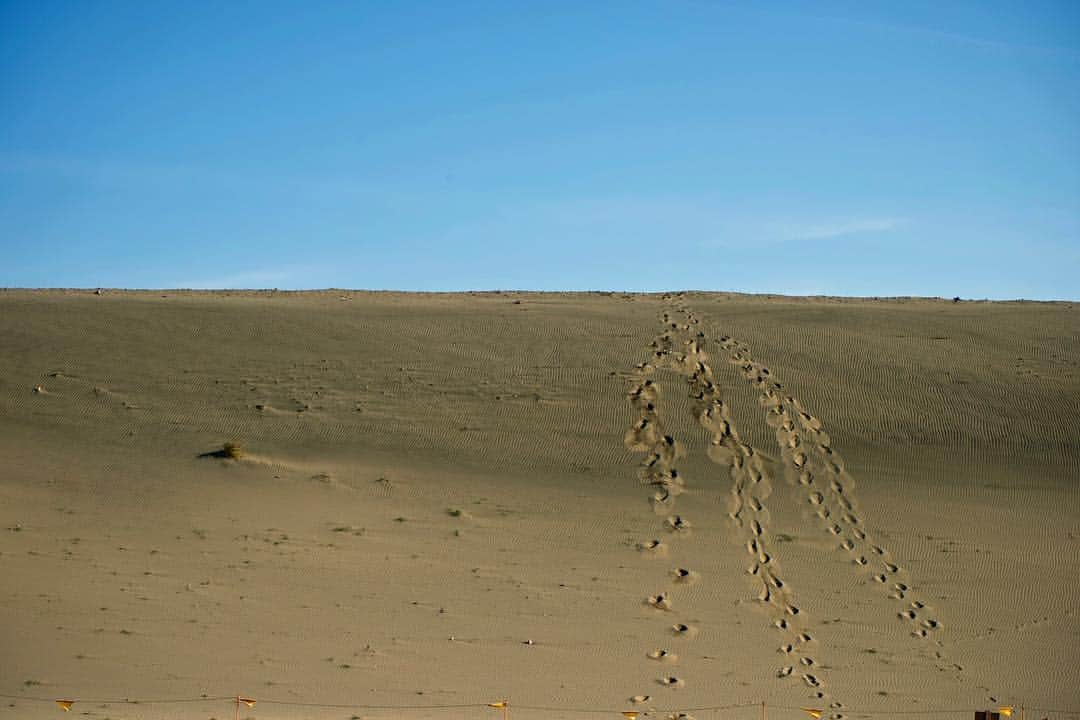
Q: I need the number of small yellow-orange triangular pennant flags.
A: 6